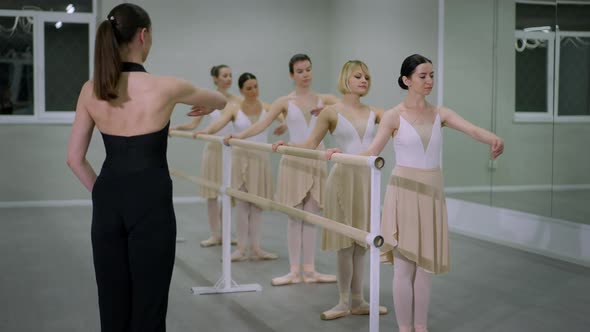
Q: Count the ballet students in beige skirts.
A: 5